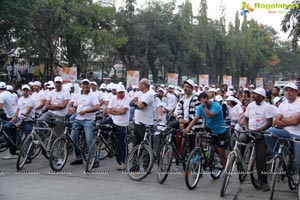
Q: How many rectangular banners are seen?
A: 7